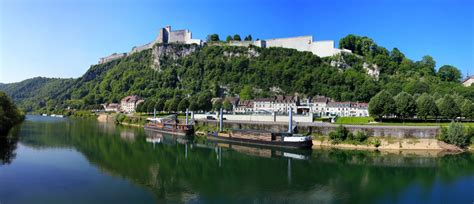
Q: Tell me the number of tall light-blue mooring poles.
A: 4